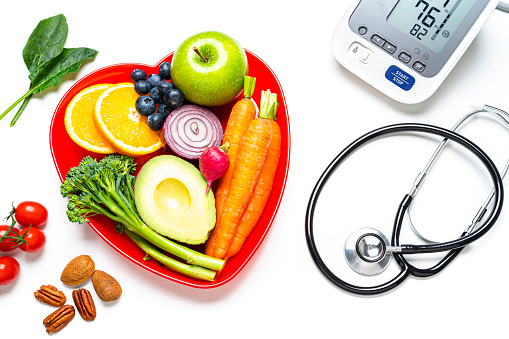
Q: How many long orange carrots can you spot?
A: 3